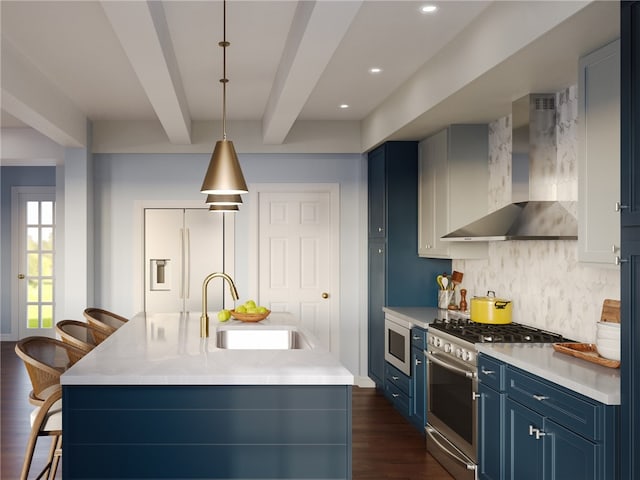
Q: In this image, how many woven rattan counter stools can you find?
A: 3